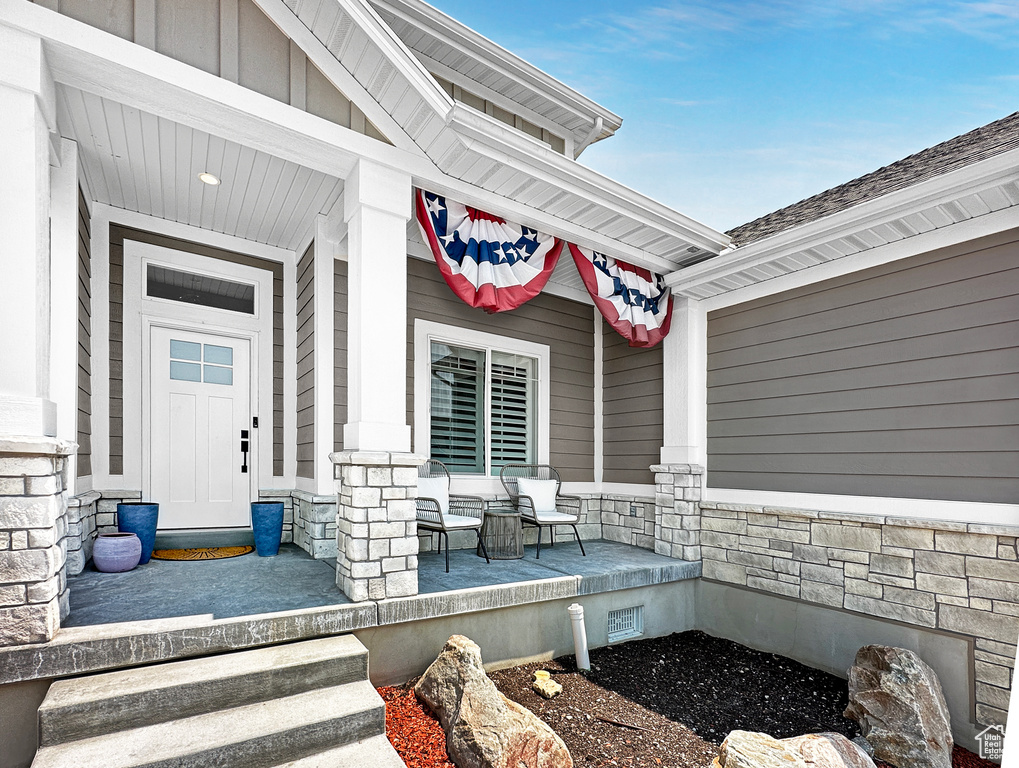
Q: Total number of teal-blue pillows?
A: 0